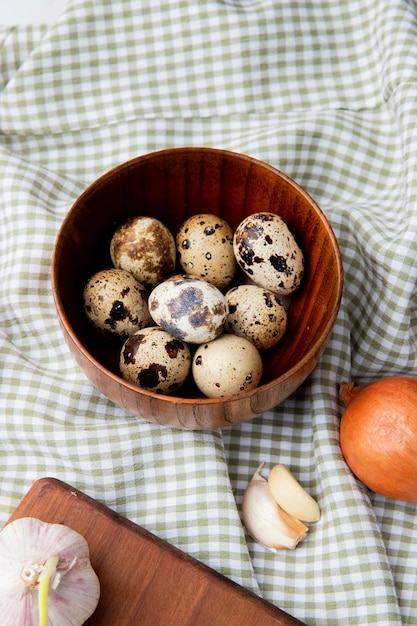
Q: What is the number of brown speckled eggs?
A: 8